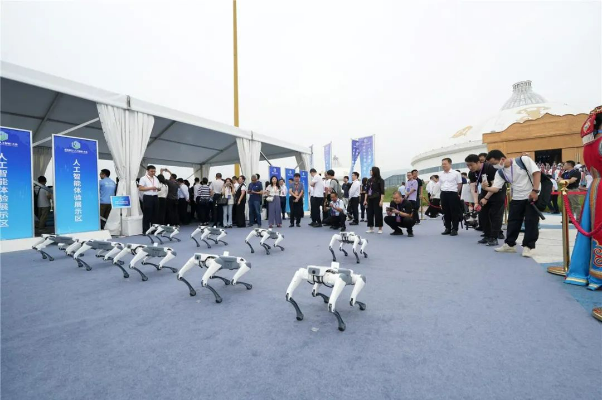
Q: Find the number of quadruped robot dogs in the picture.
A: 9